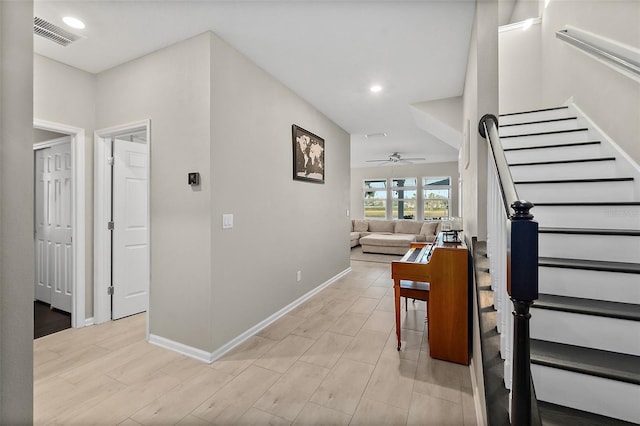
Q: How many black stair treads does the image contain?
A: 12